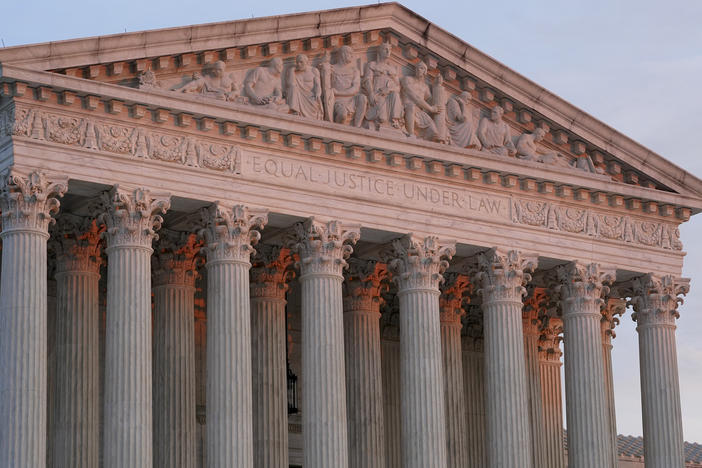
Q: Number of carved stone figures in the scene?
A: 9